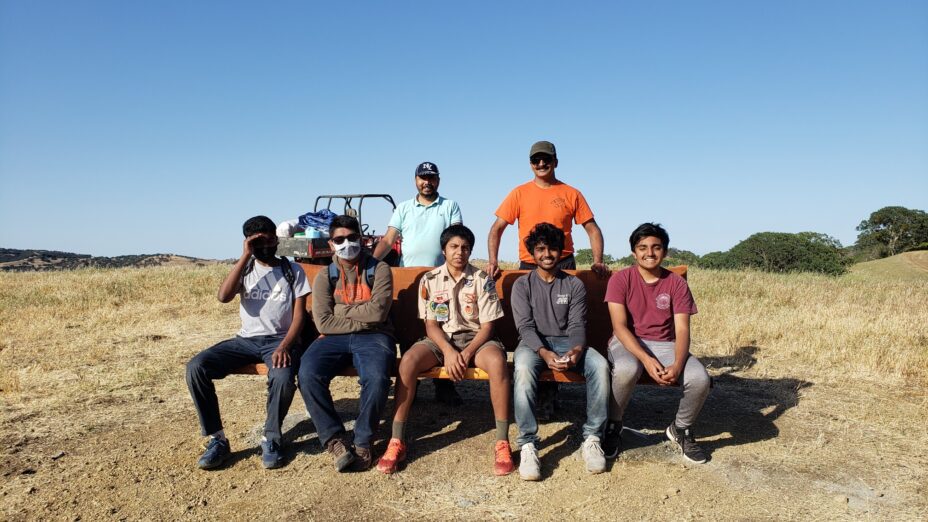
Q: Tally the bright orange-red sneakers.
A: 2